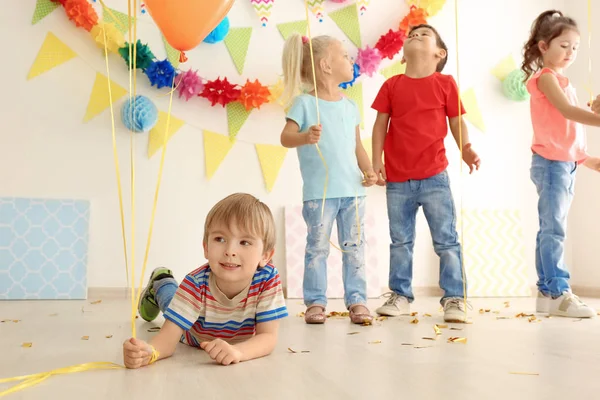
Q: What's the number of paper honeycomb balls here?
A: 3